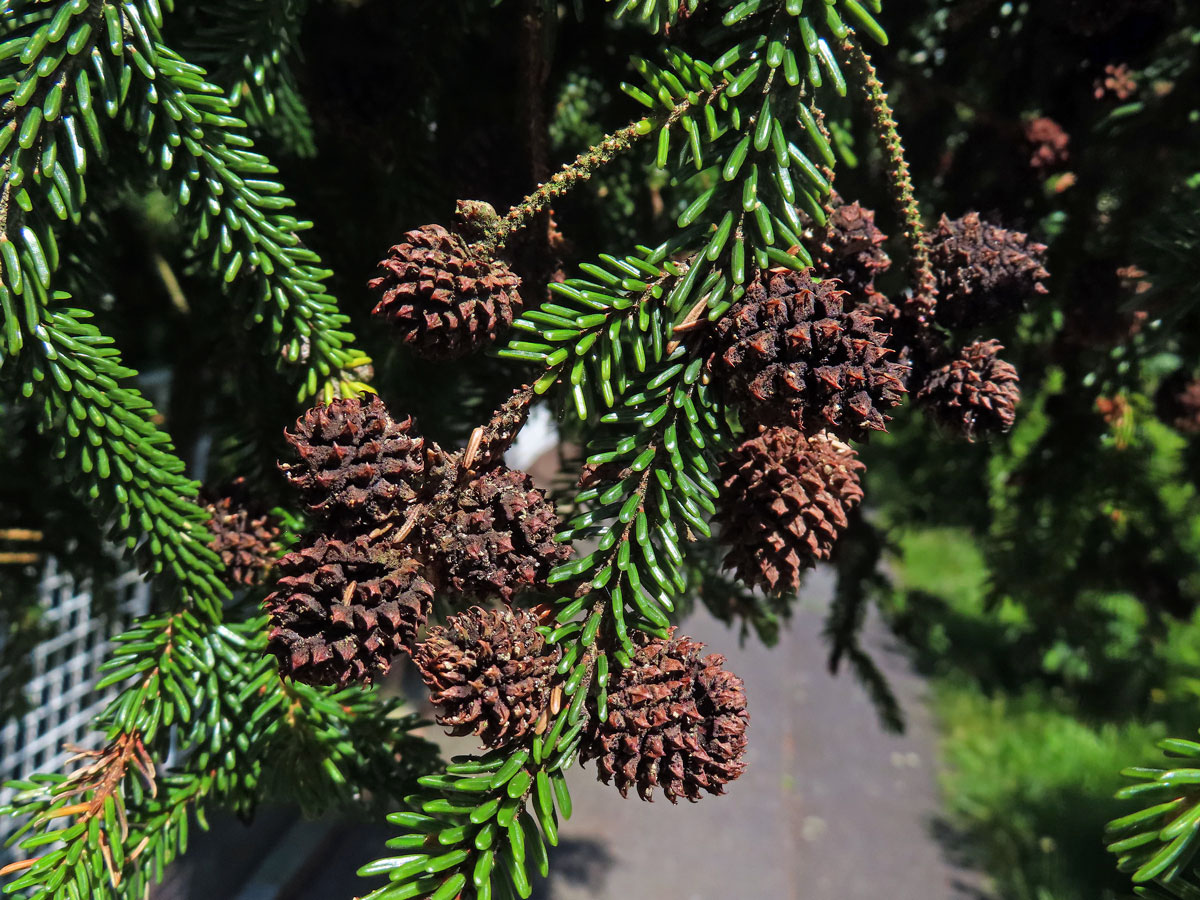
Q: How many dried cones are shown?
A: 12